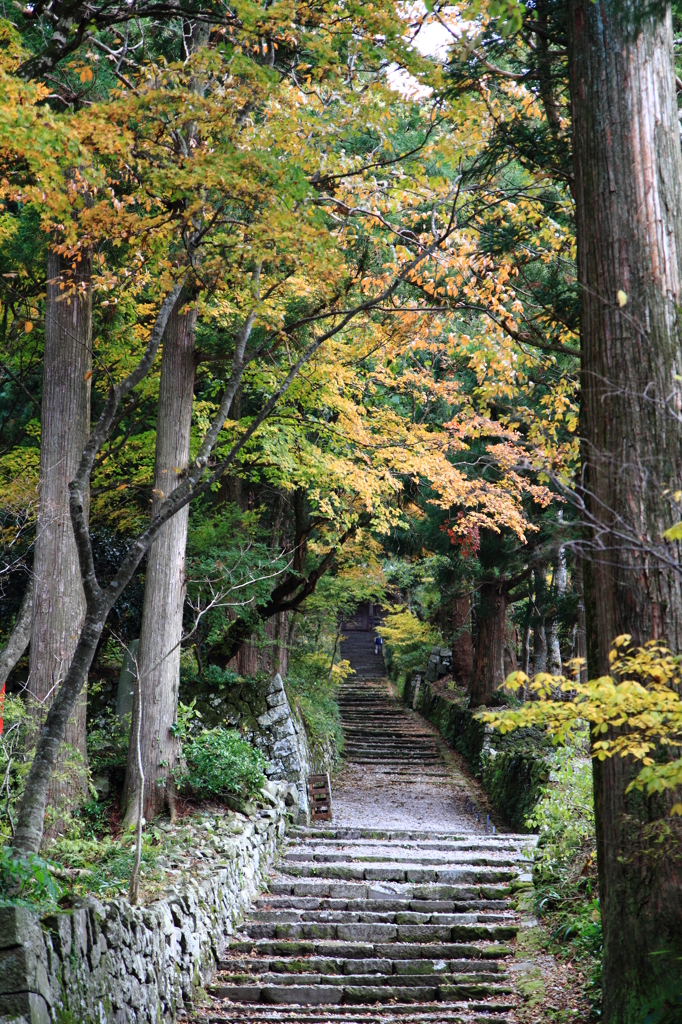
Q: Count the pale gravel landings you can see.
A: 1